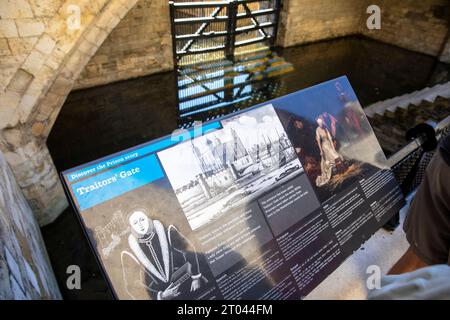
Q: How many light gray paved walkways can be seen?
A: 1